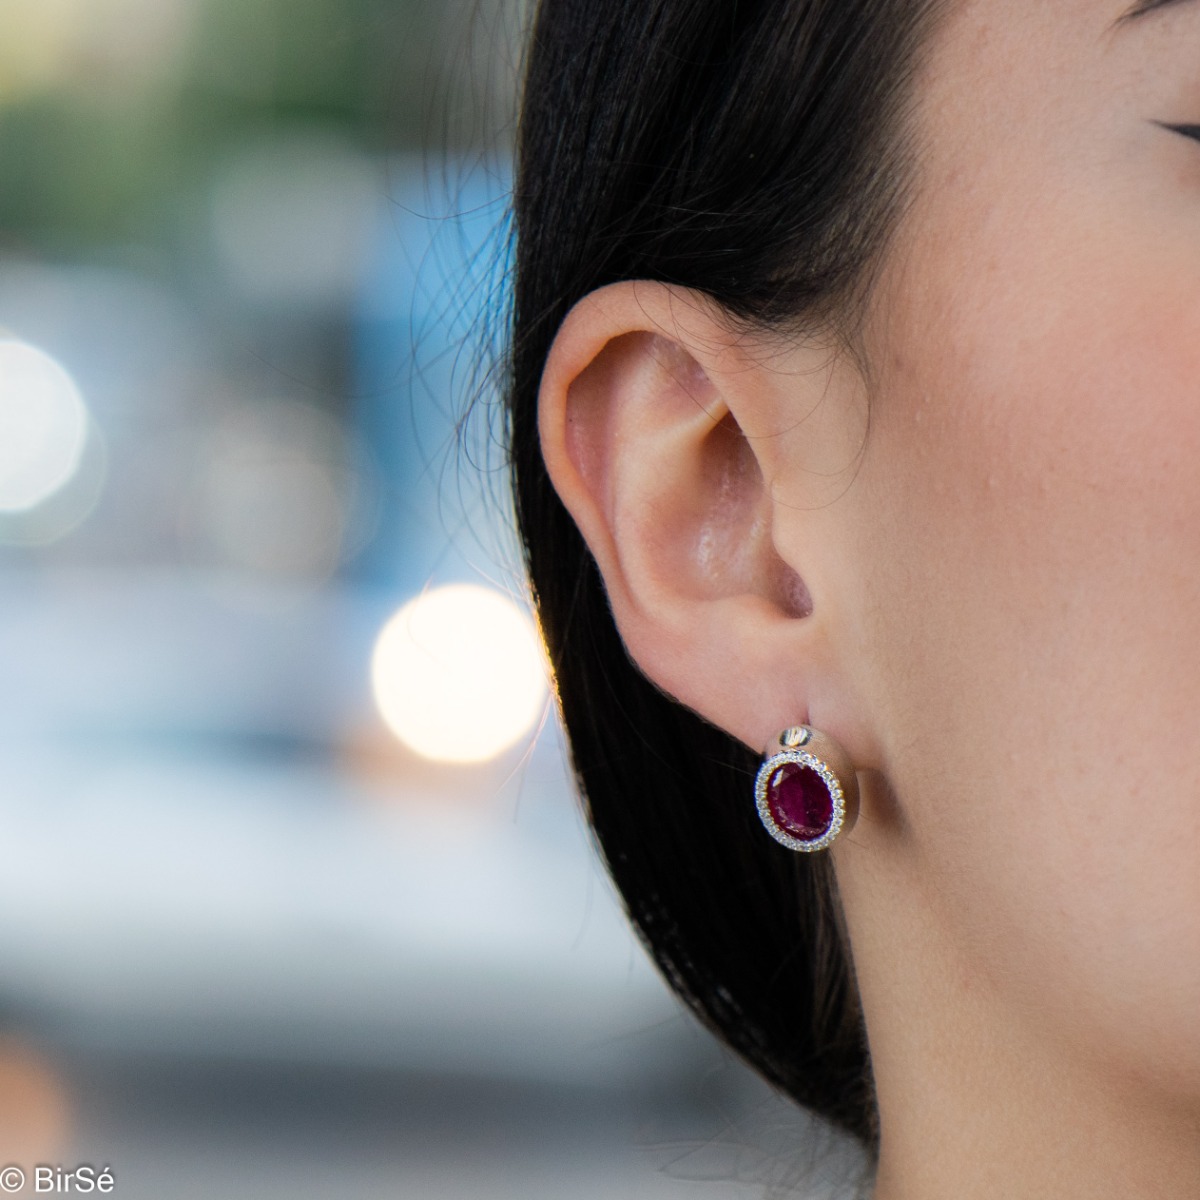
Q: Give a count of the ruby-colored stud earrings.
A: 1